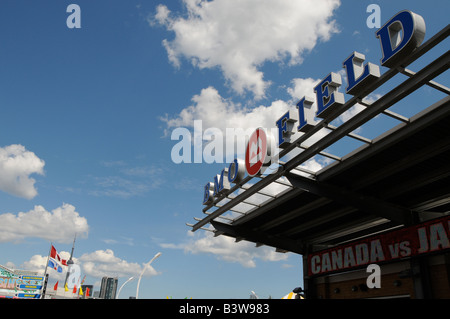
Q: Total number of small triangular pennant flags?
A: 5